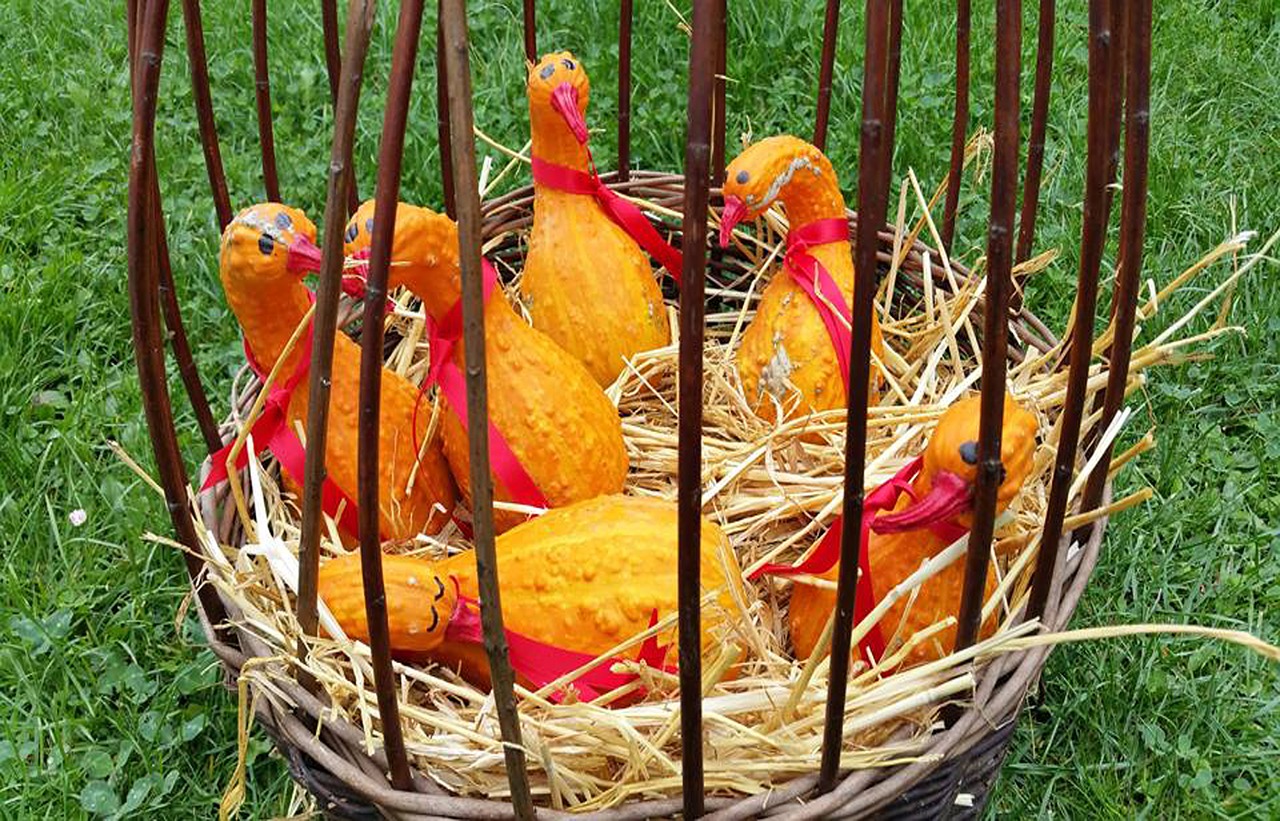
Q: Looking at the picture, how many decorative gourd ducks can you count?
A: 6